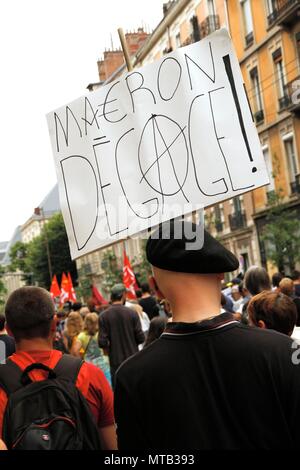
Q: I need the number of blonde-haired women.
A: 2